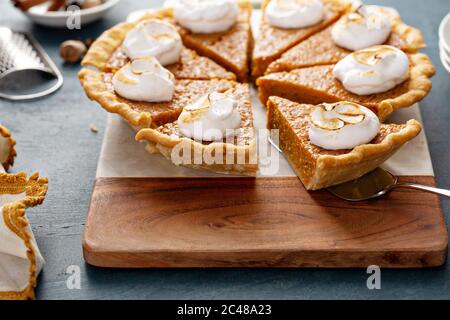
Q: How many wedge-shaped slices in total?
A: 8